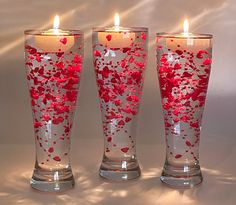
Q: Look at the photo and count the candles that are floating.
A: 3